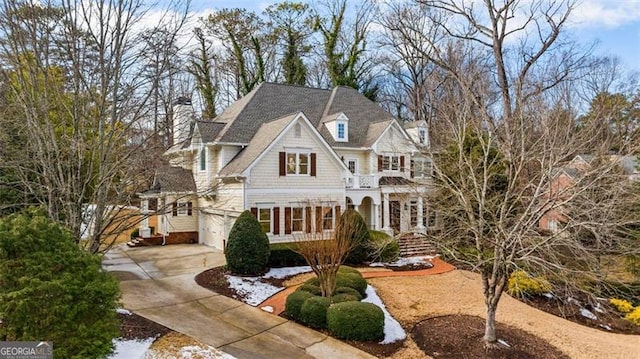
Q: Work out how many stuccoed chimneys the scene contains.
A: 1